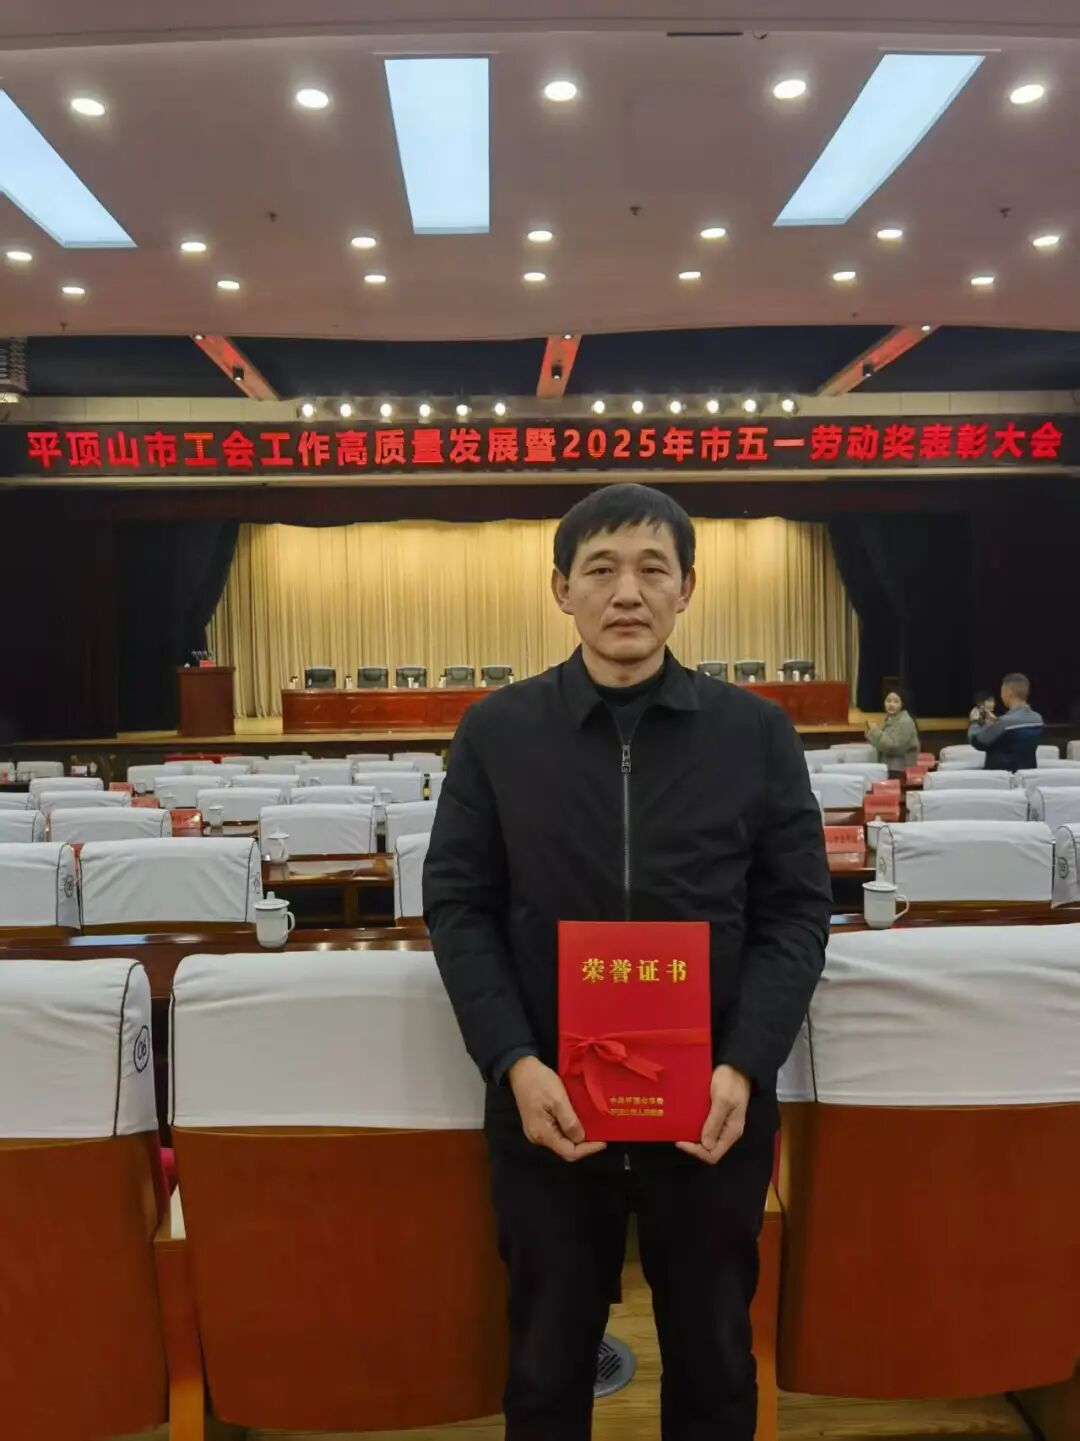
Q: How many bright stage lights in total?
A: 12